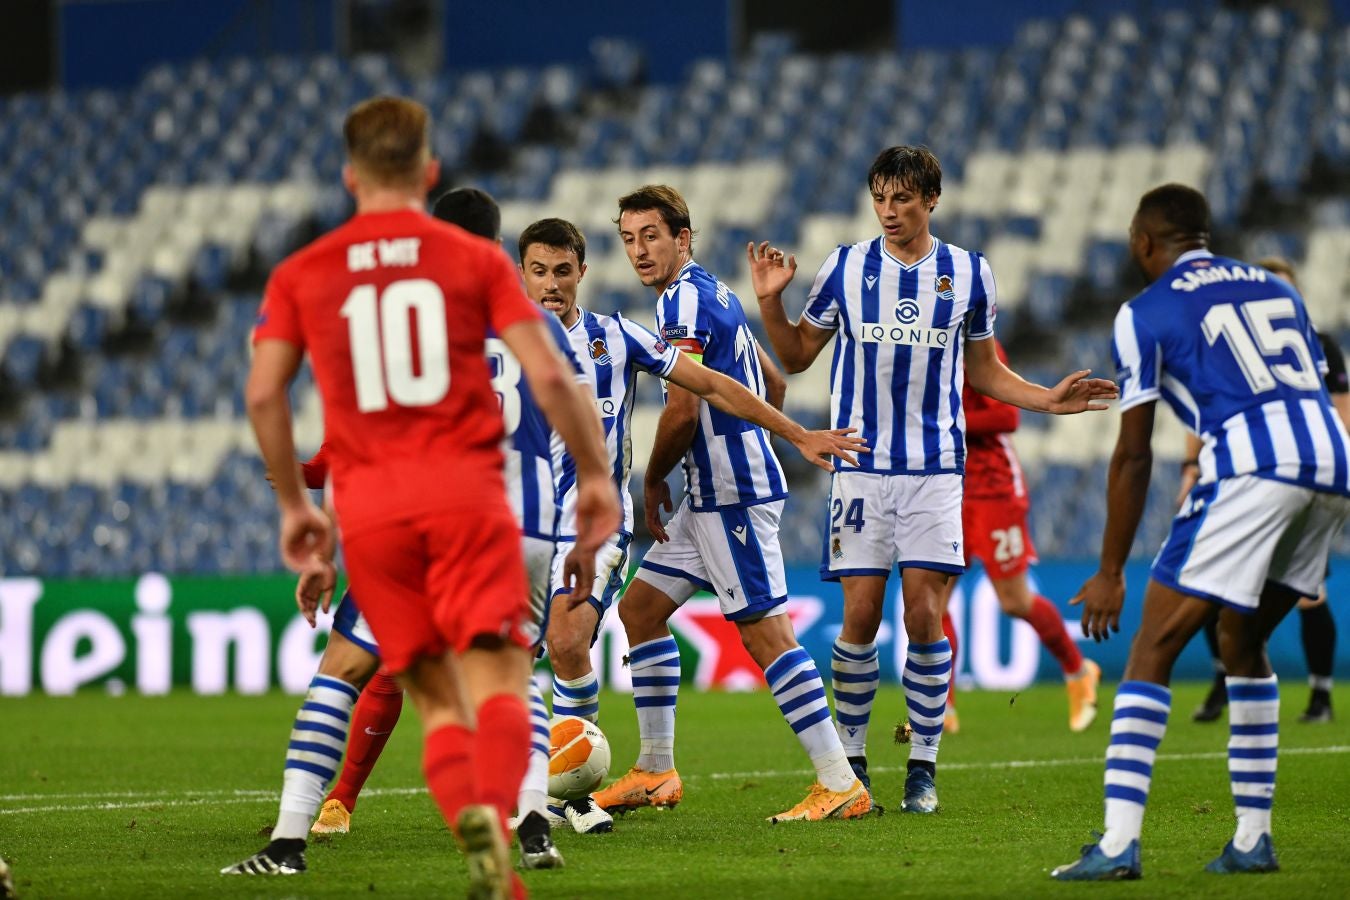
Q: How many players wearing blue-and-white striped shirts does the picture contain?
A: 5